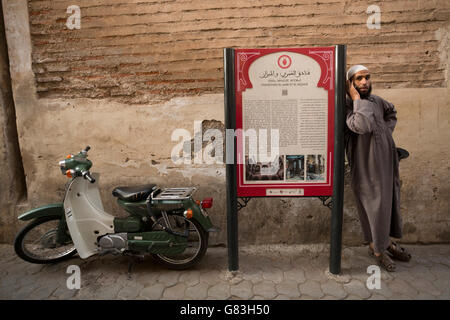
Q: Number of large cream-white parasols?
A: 0